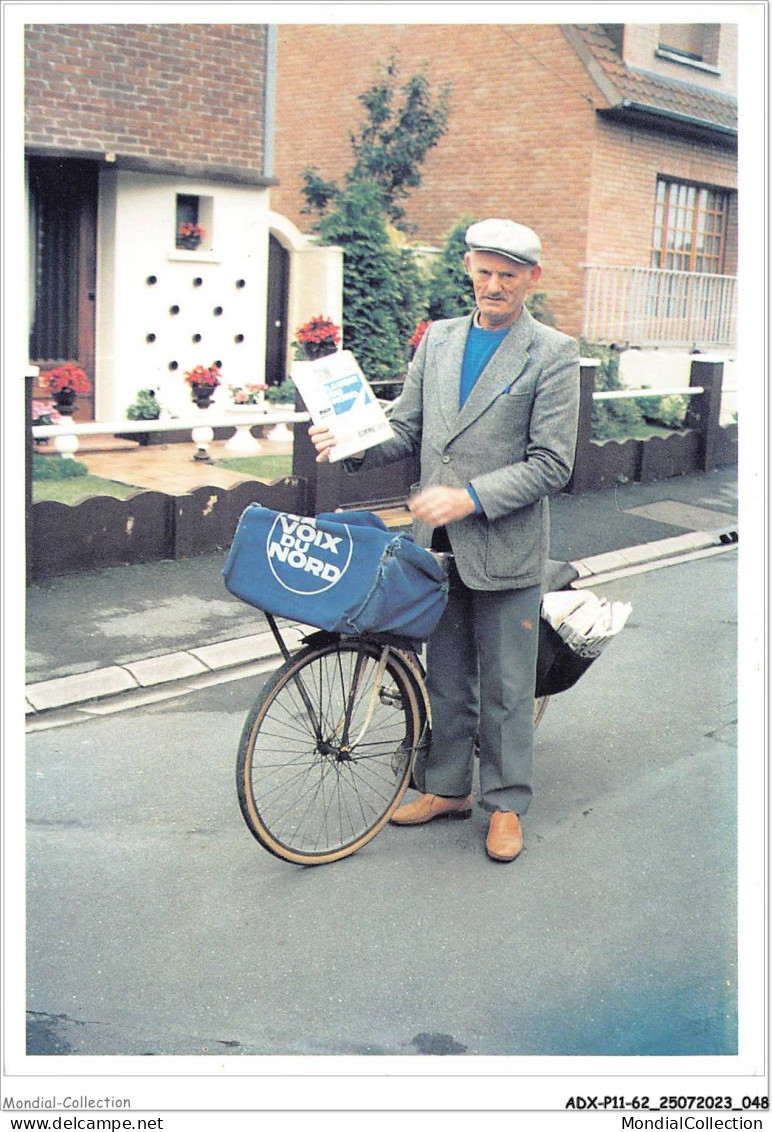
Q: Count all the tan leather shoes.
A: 2